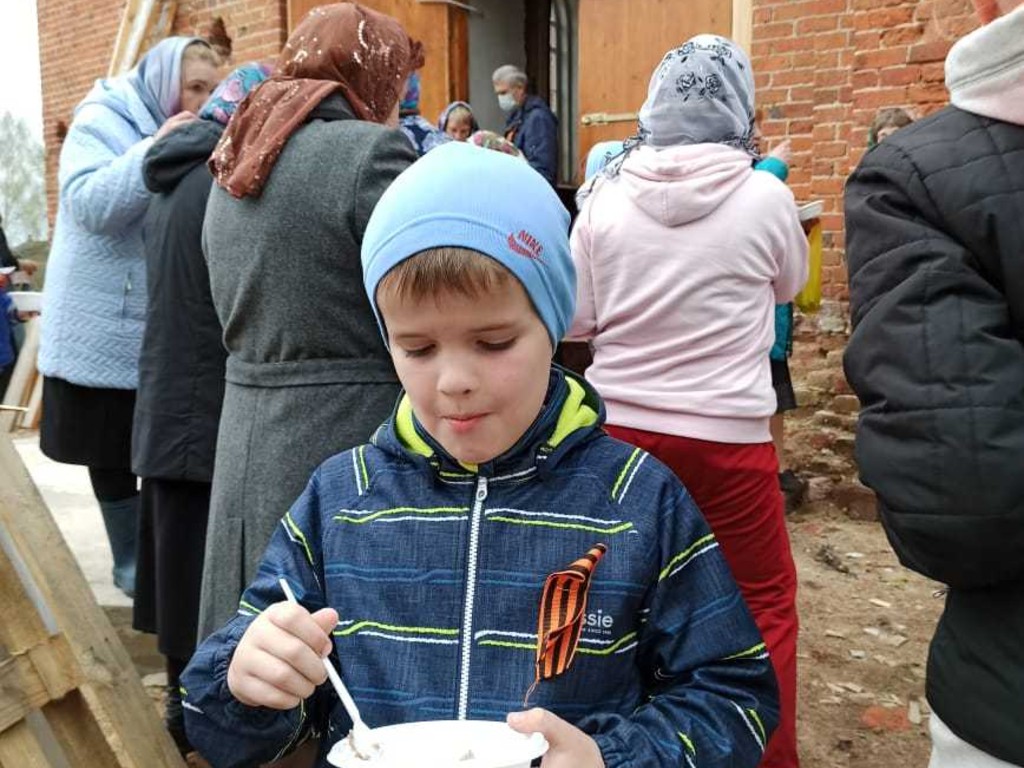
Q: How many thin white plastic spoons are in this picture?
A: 1